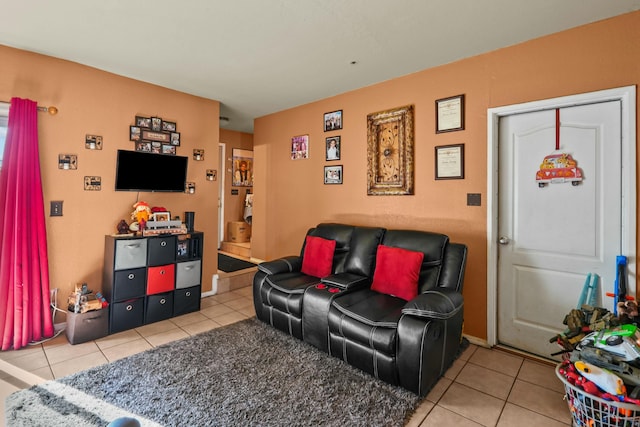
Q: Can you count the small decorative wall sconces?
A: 6